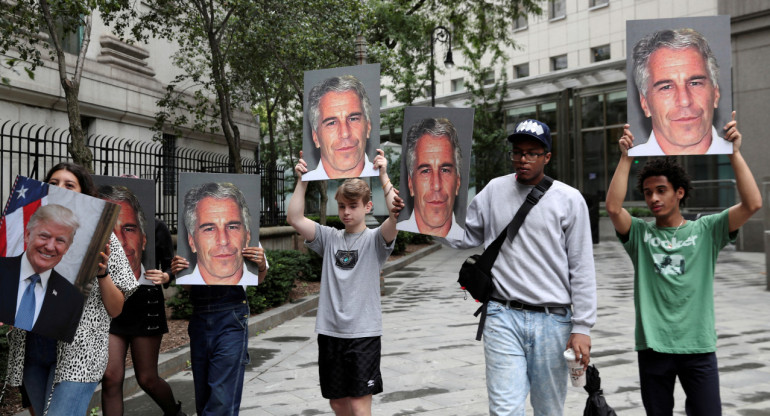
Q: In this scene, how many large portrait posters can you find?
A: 6